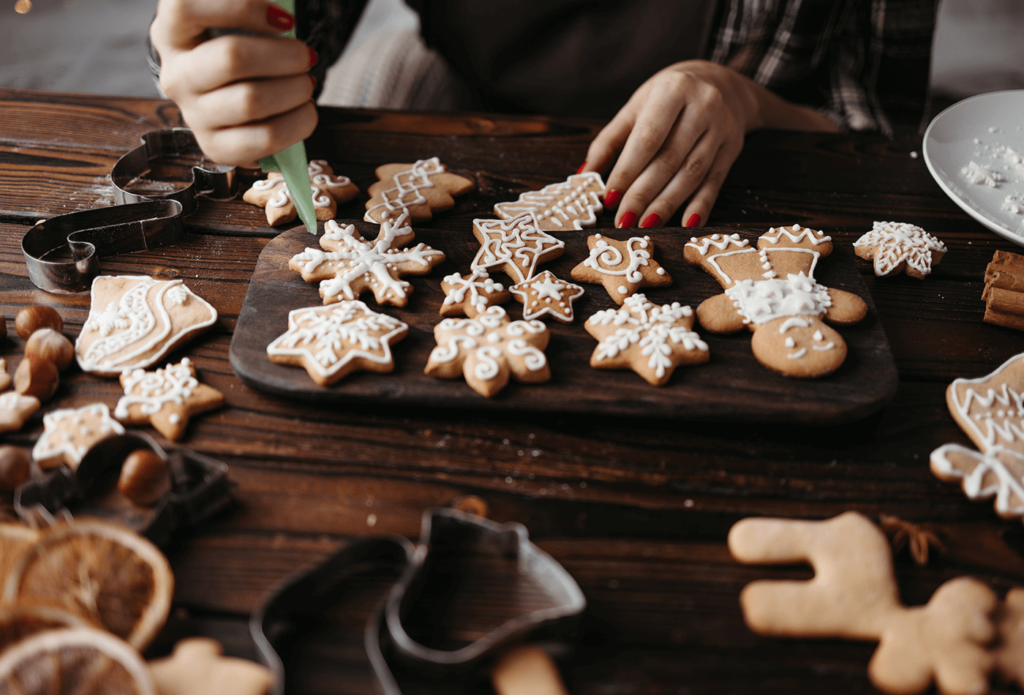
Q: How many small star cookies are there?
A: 2